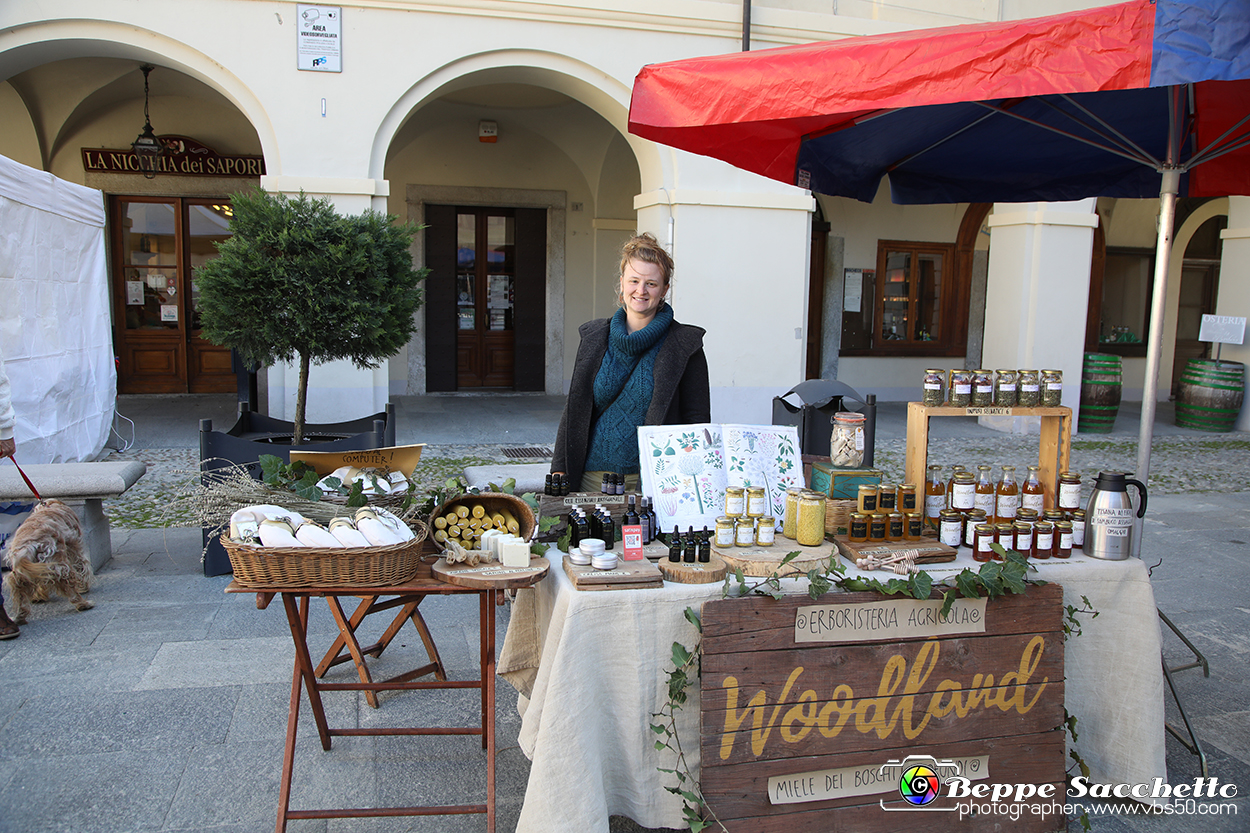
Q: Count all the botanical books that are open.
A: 1